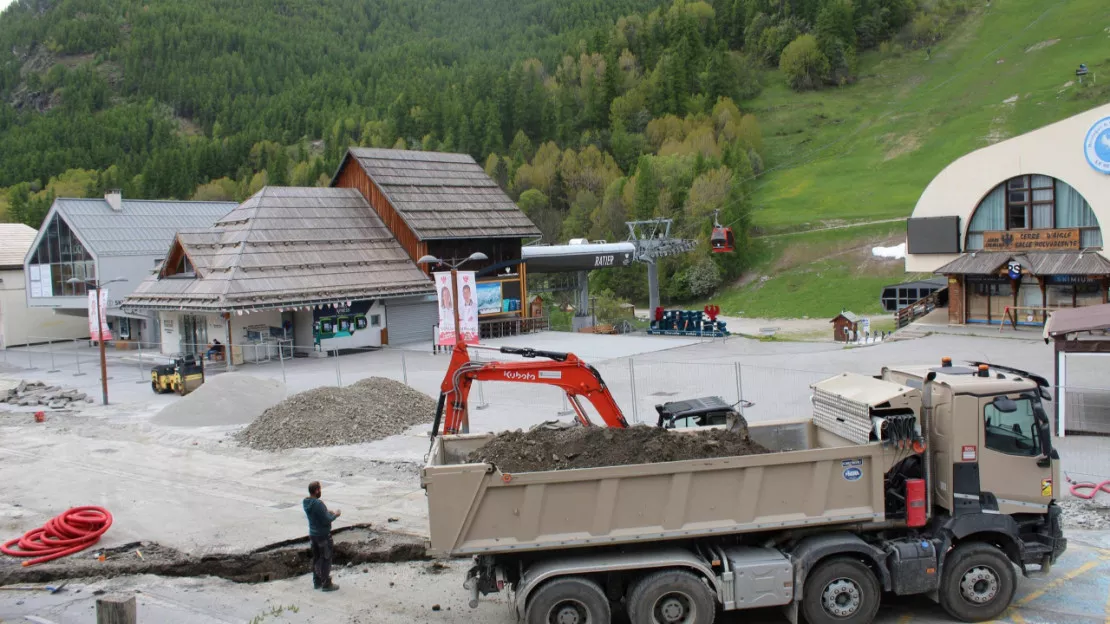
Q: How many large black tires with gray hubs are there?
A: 4